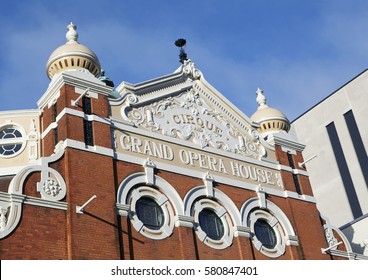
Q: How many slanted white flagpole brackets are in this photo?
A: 4